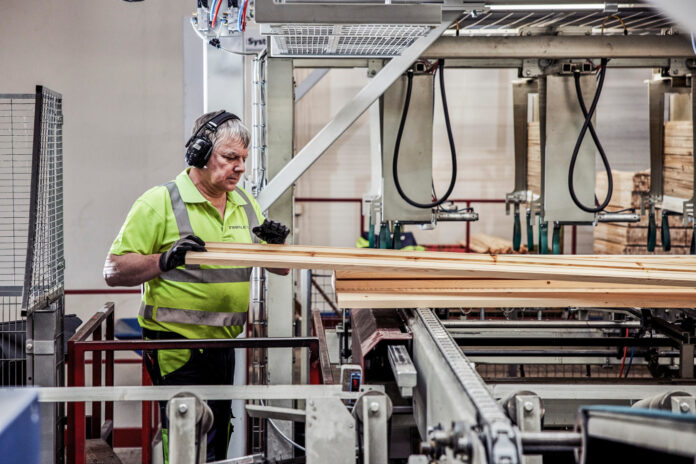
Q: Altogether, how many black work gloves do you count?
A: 2